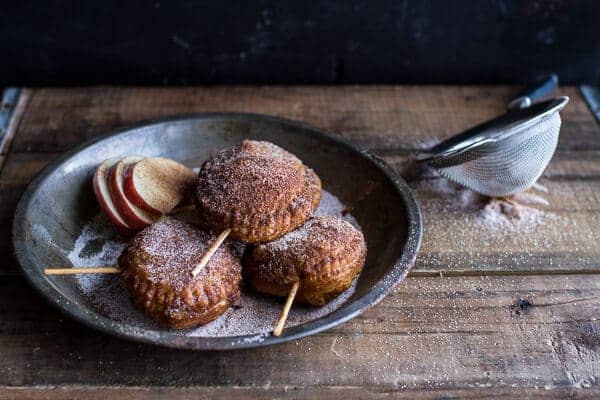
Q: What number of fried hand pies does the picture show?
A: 3